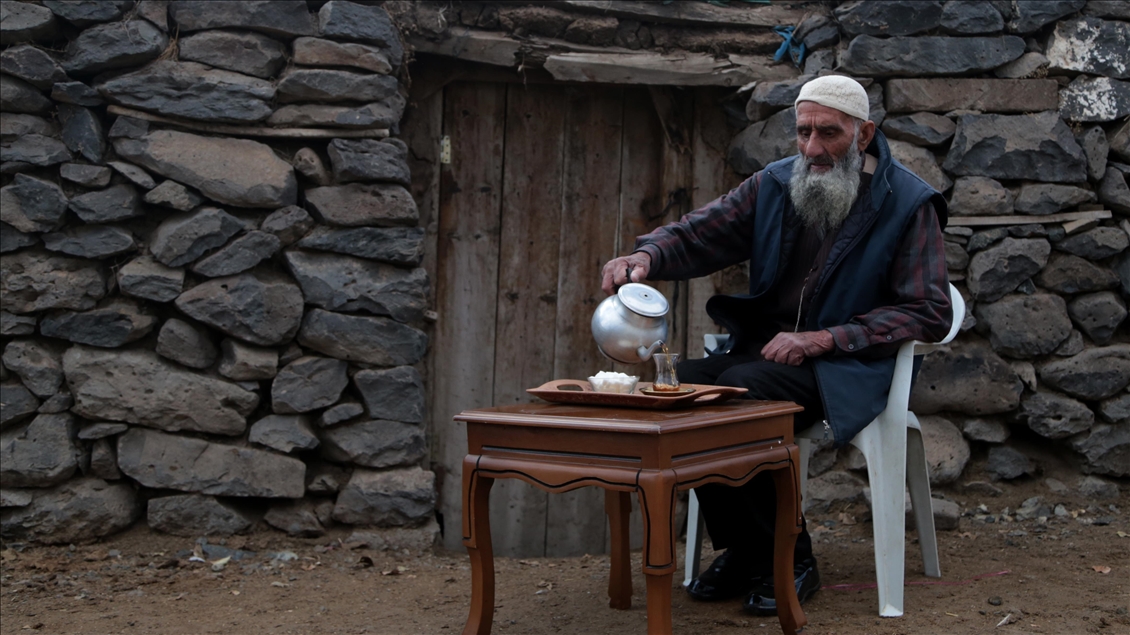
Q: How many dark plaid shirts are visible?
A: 1